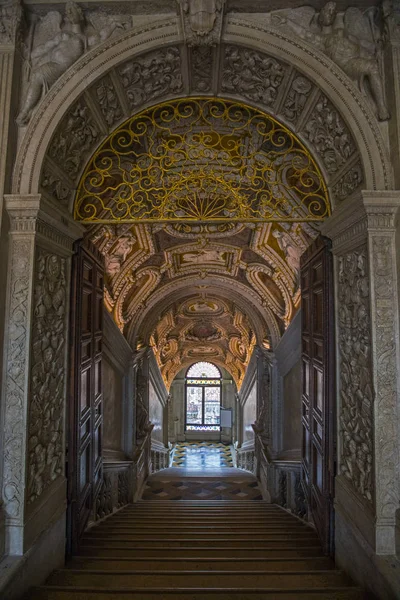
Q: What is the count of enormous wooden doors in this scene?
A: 2